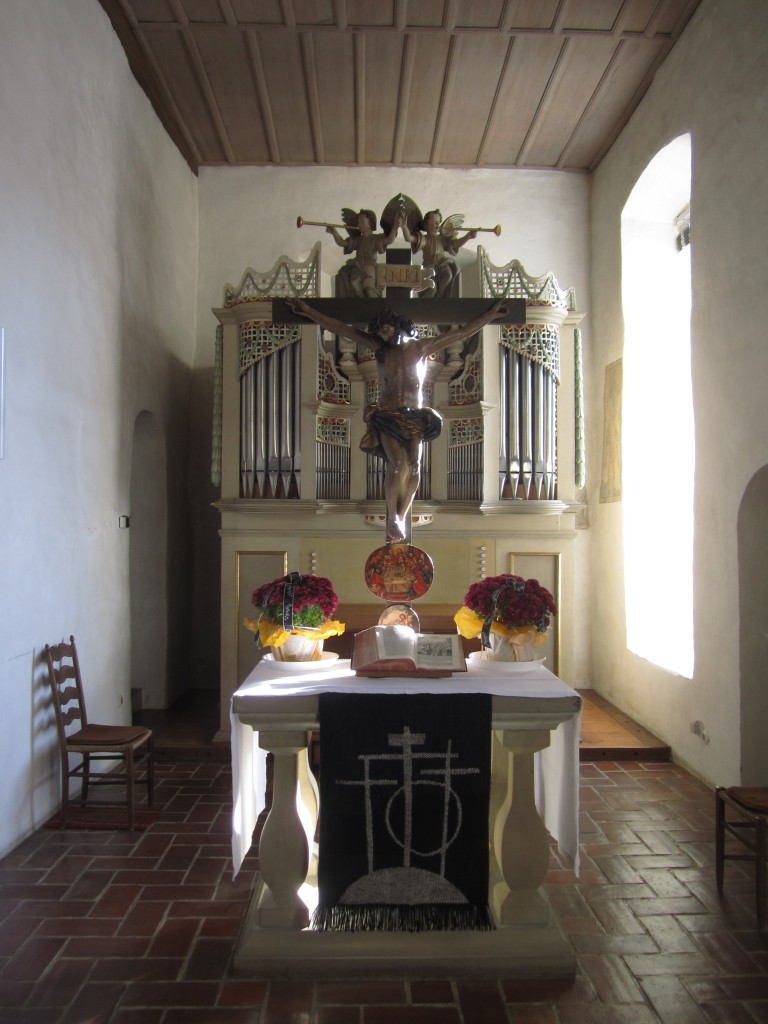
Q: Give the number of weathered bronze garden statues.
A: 0